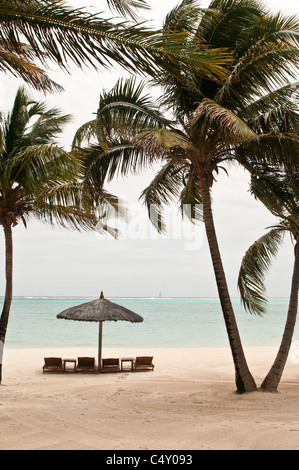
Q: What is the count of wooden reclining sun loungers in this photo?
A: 4